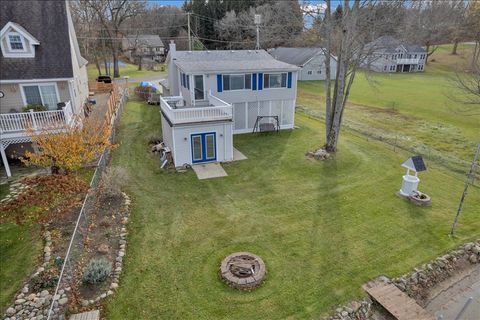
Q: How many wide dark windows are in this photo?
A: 2